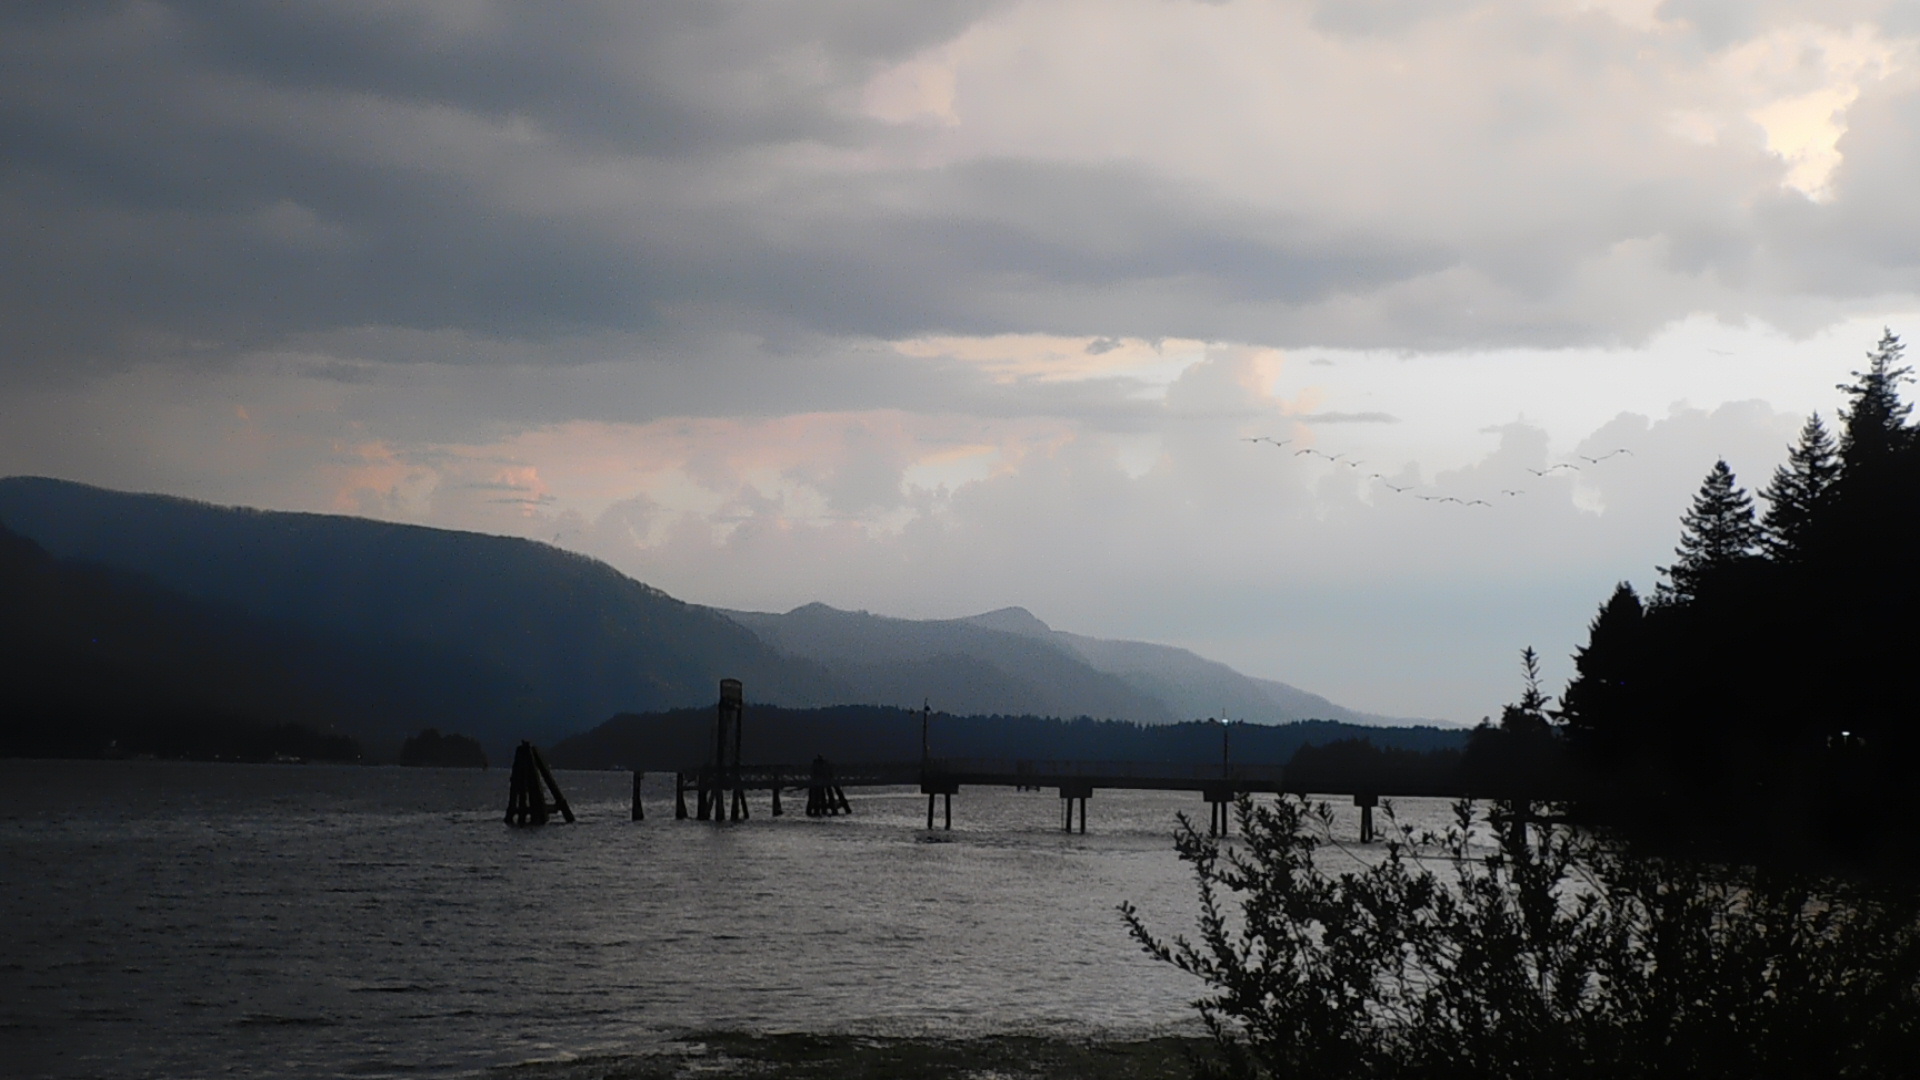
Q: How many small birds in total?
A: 15